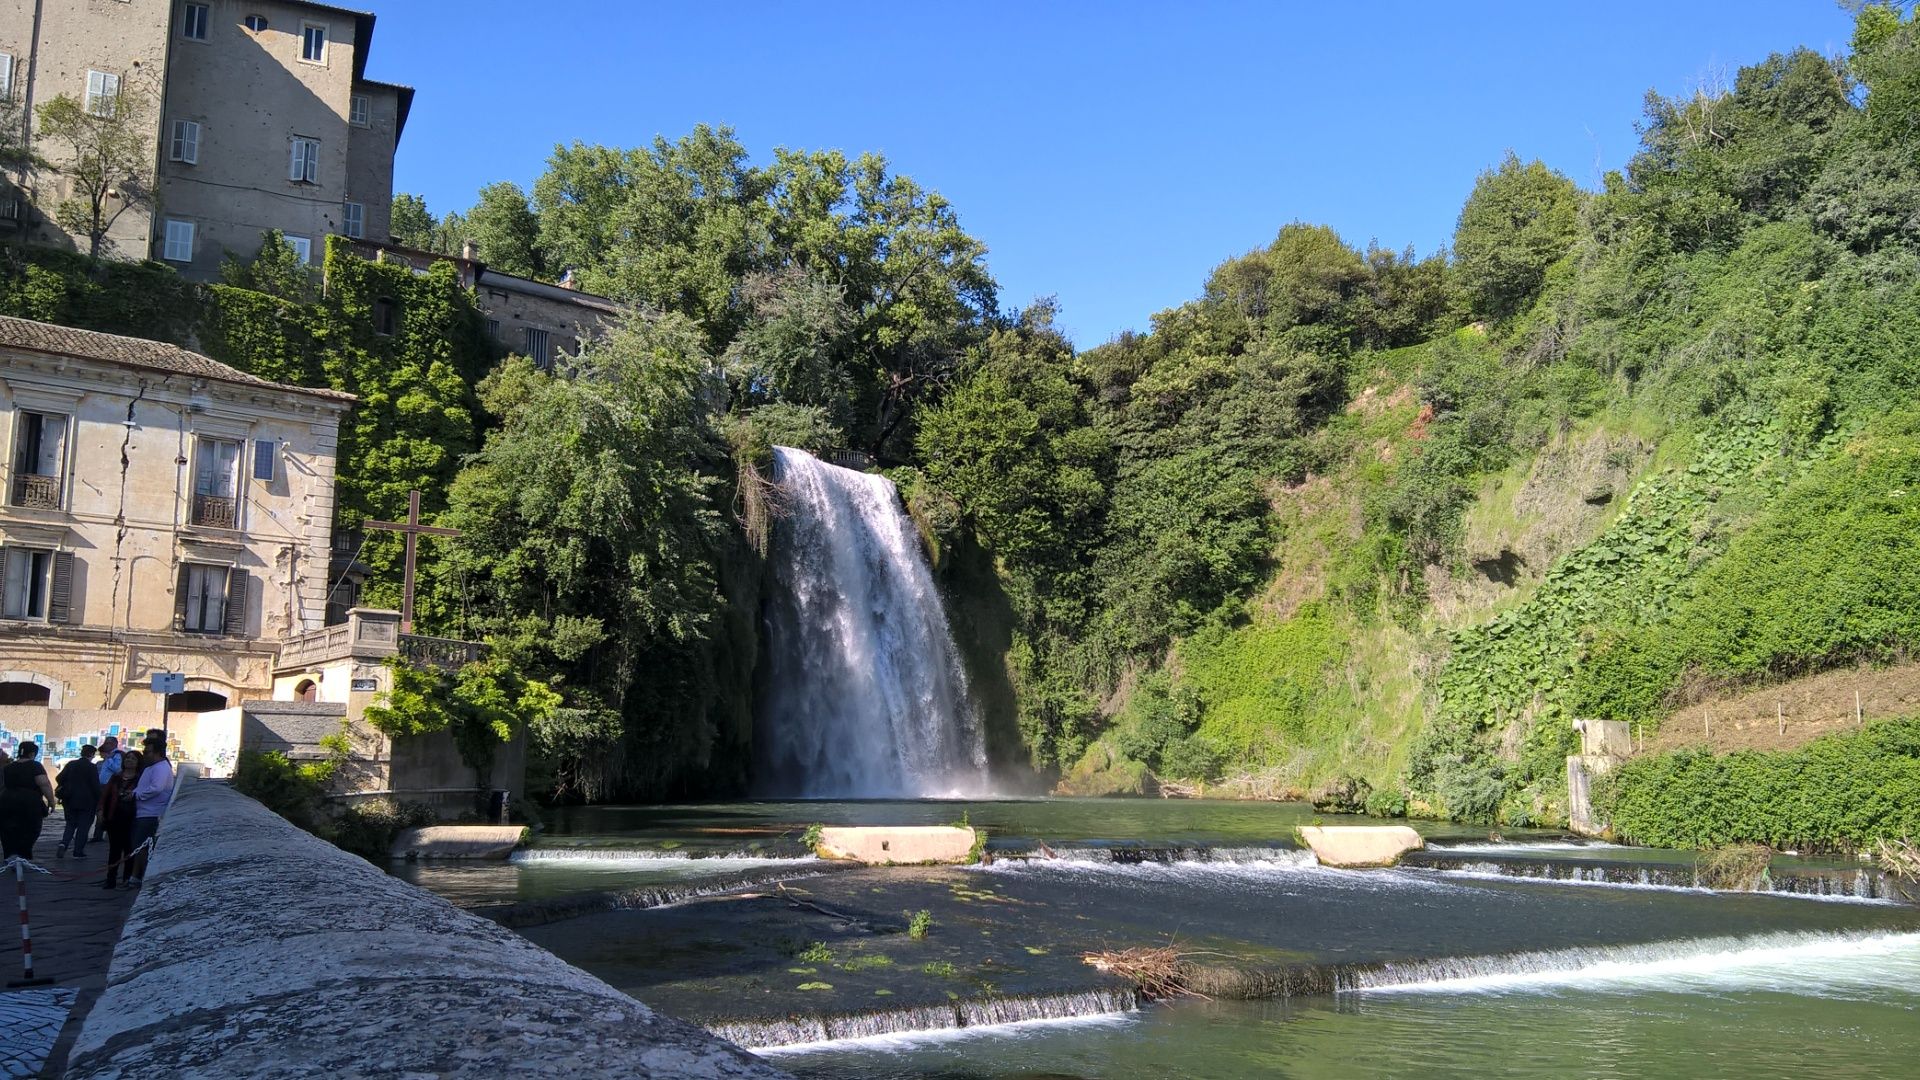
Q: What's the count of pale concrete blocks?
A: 3